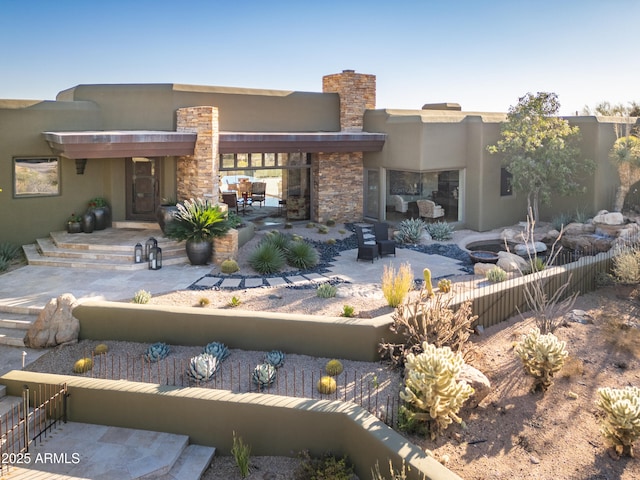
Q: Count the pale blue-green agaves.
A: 5